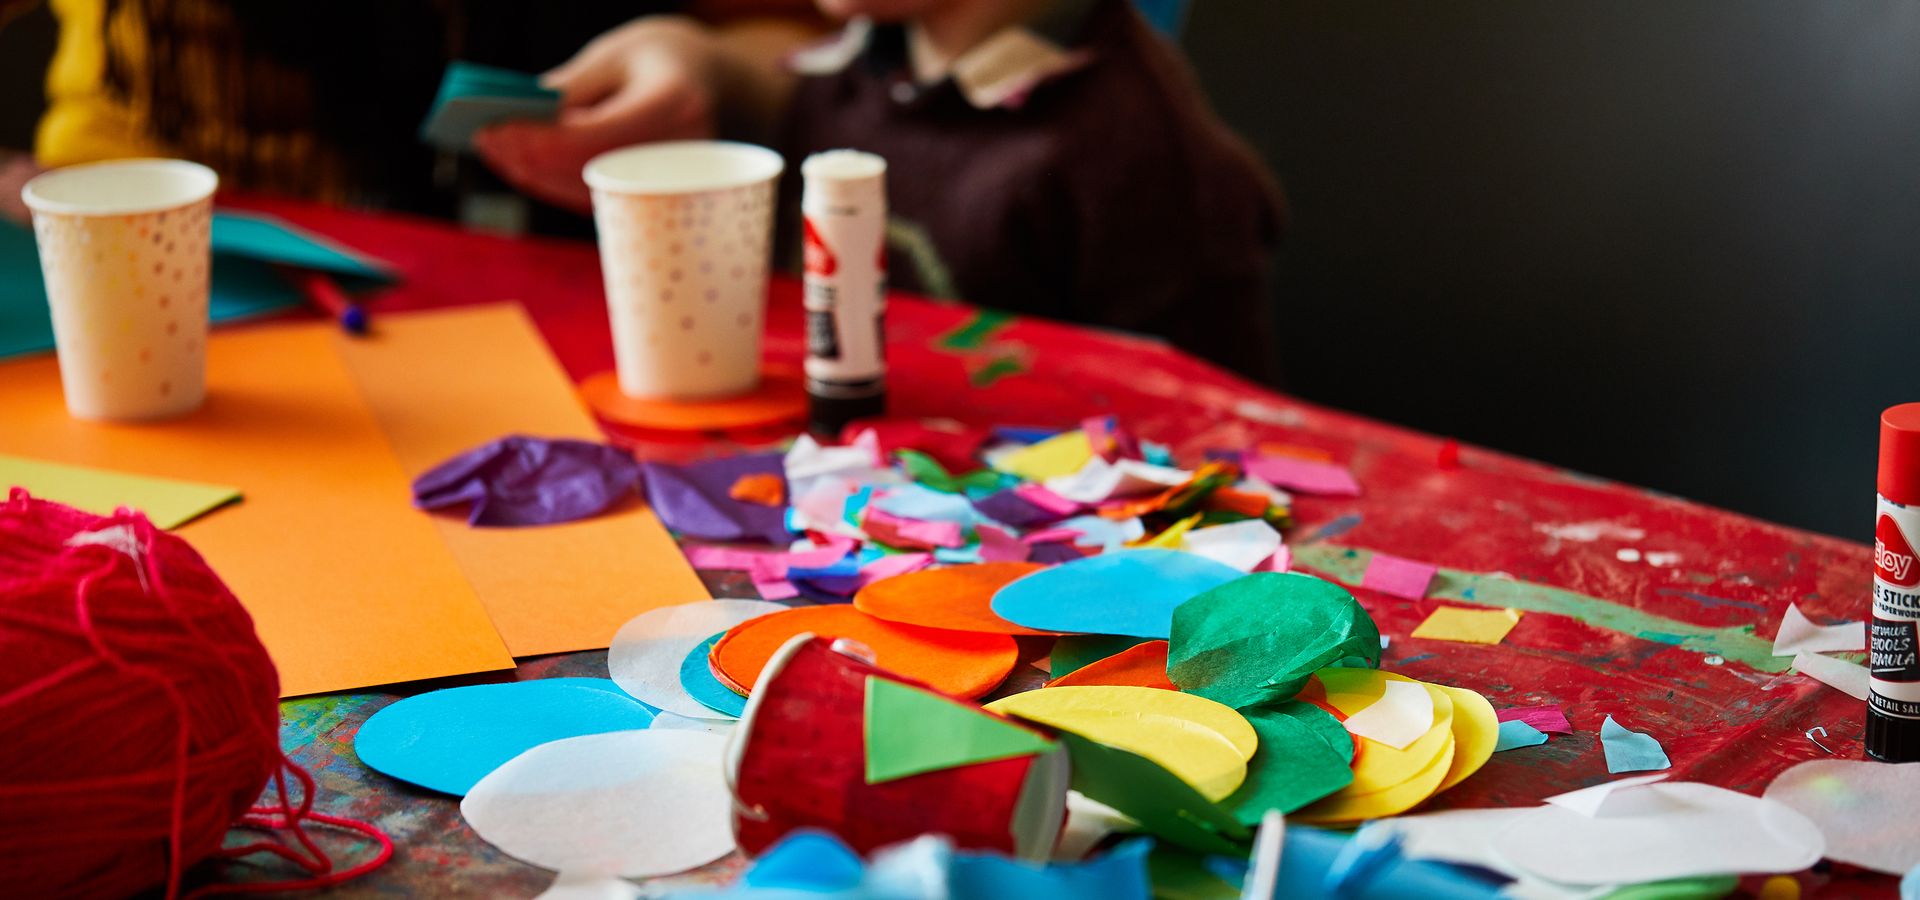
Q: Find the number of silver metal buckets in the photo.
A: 0